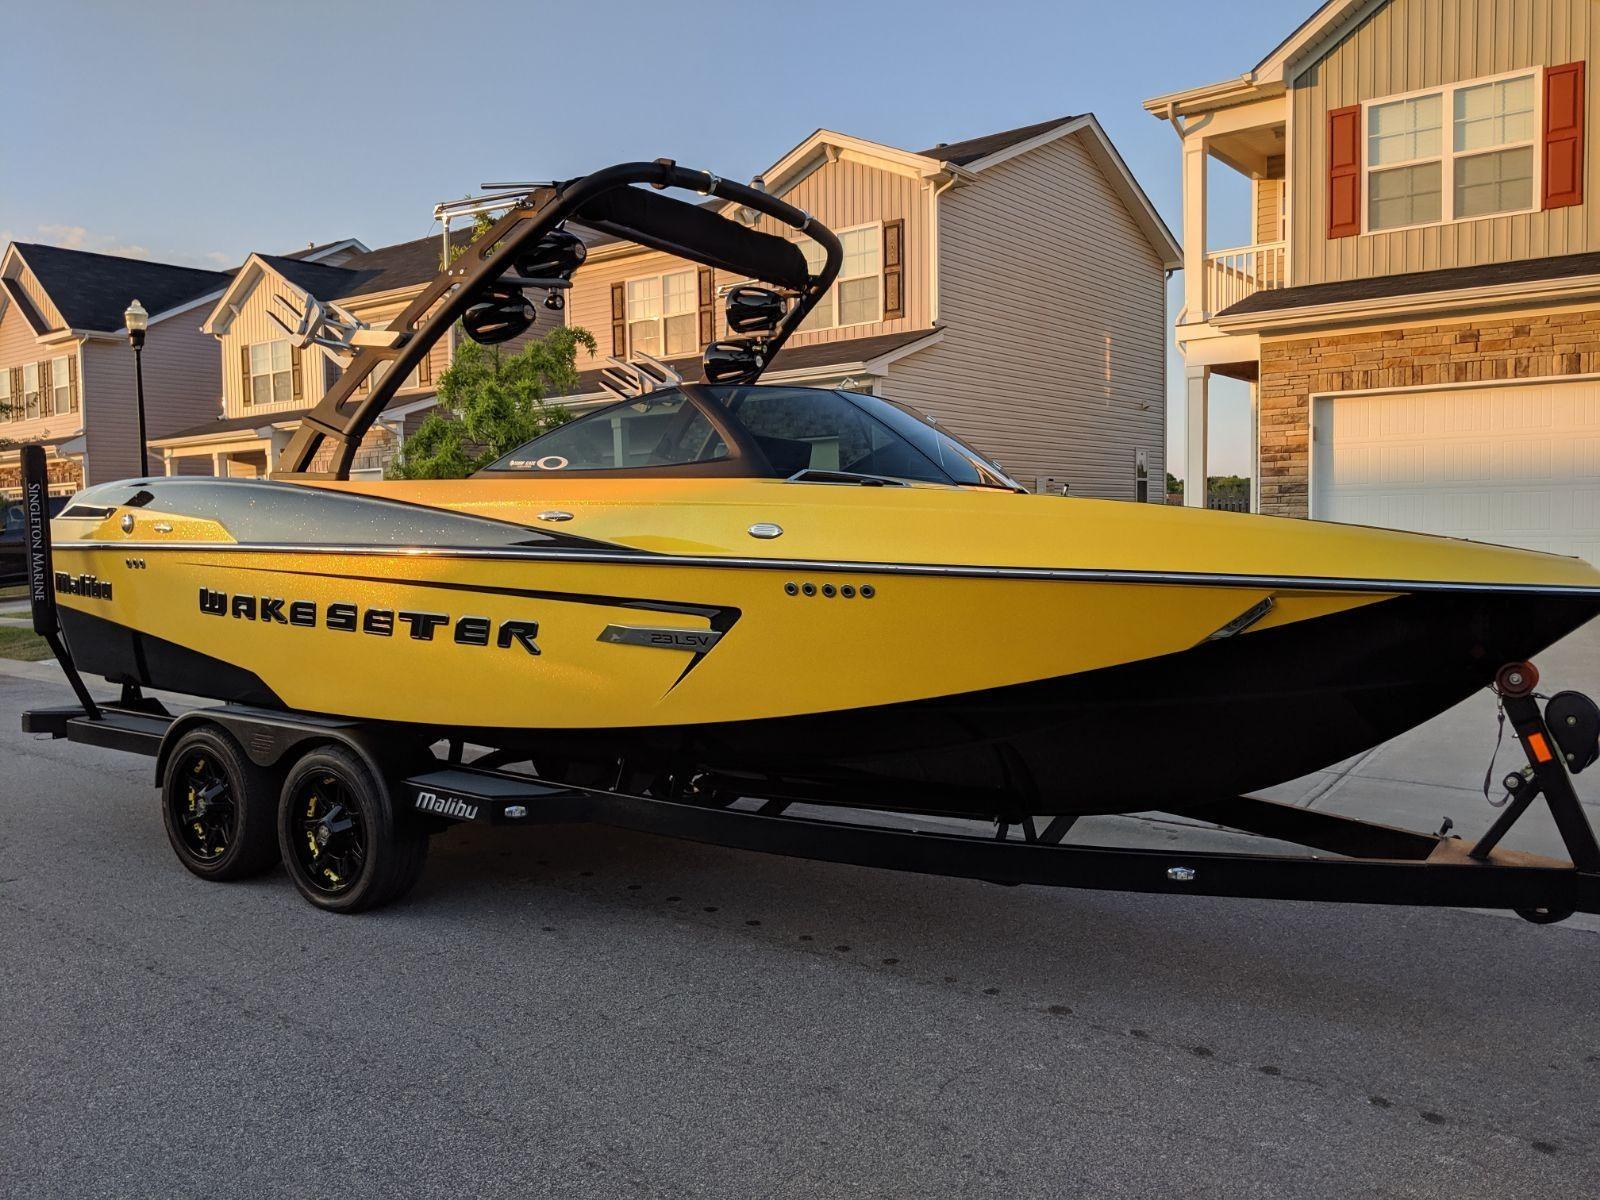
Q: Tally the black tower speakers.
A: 4